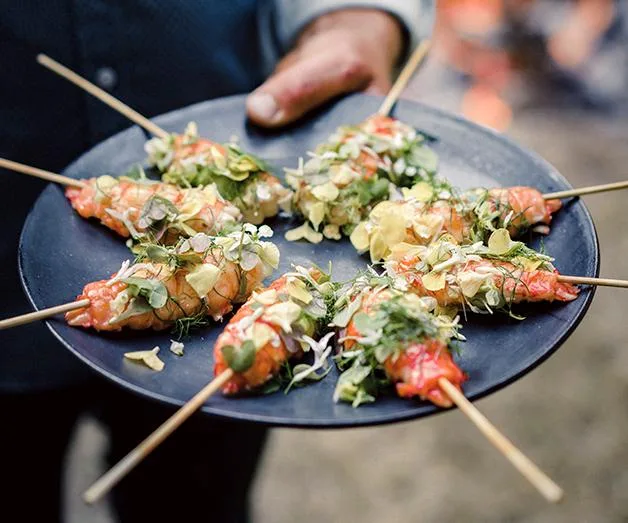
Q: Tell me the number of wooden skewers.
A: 8